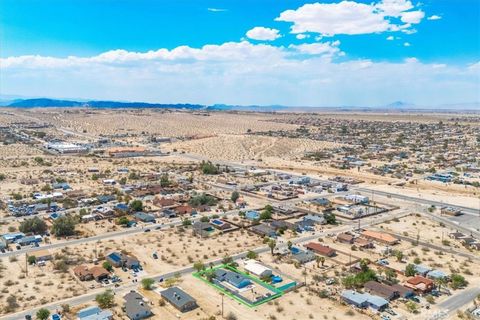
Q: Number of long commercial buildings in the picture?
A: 2